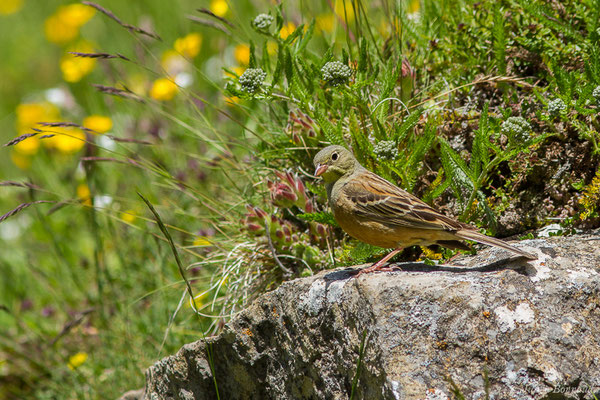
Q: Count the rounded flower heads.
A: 7